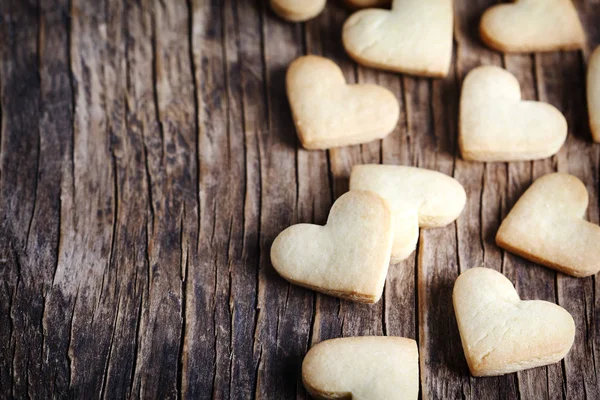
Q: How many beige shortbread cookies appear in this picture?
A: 12